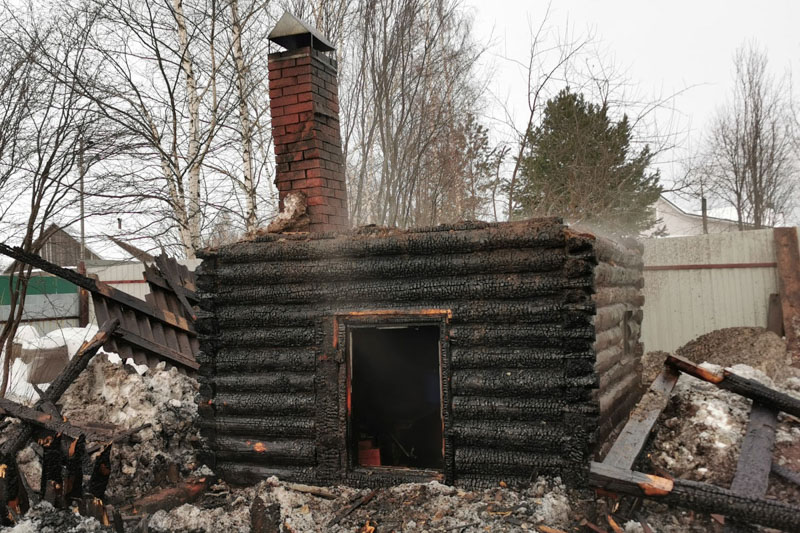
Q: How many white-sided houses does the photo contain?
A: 1